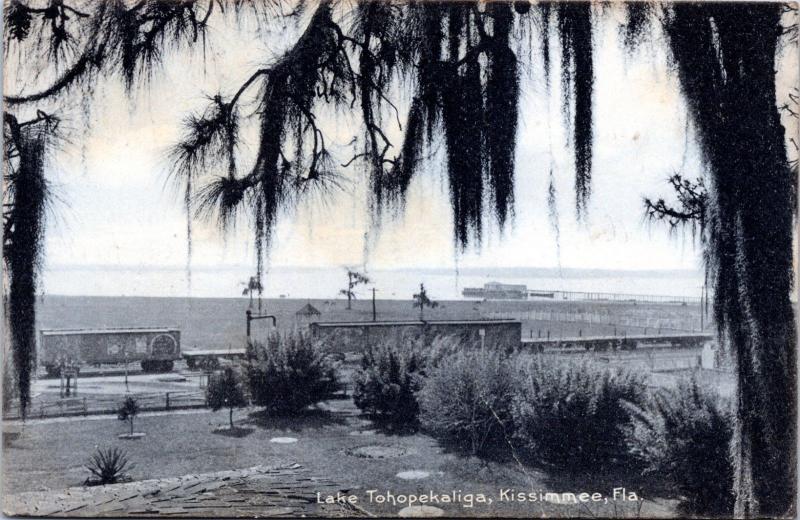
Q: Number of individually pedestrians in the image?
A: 0